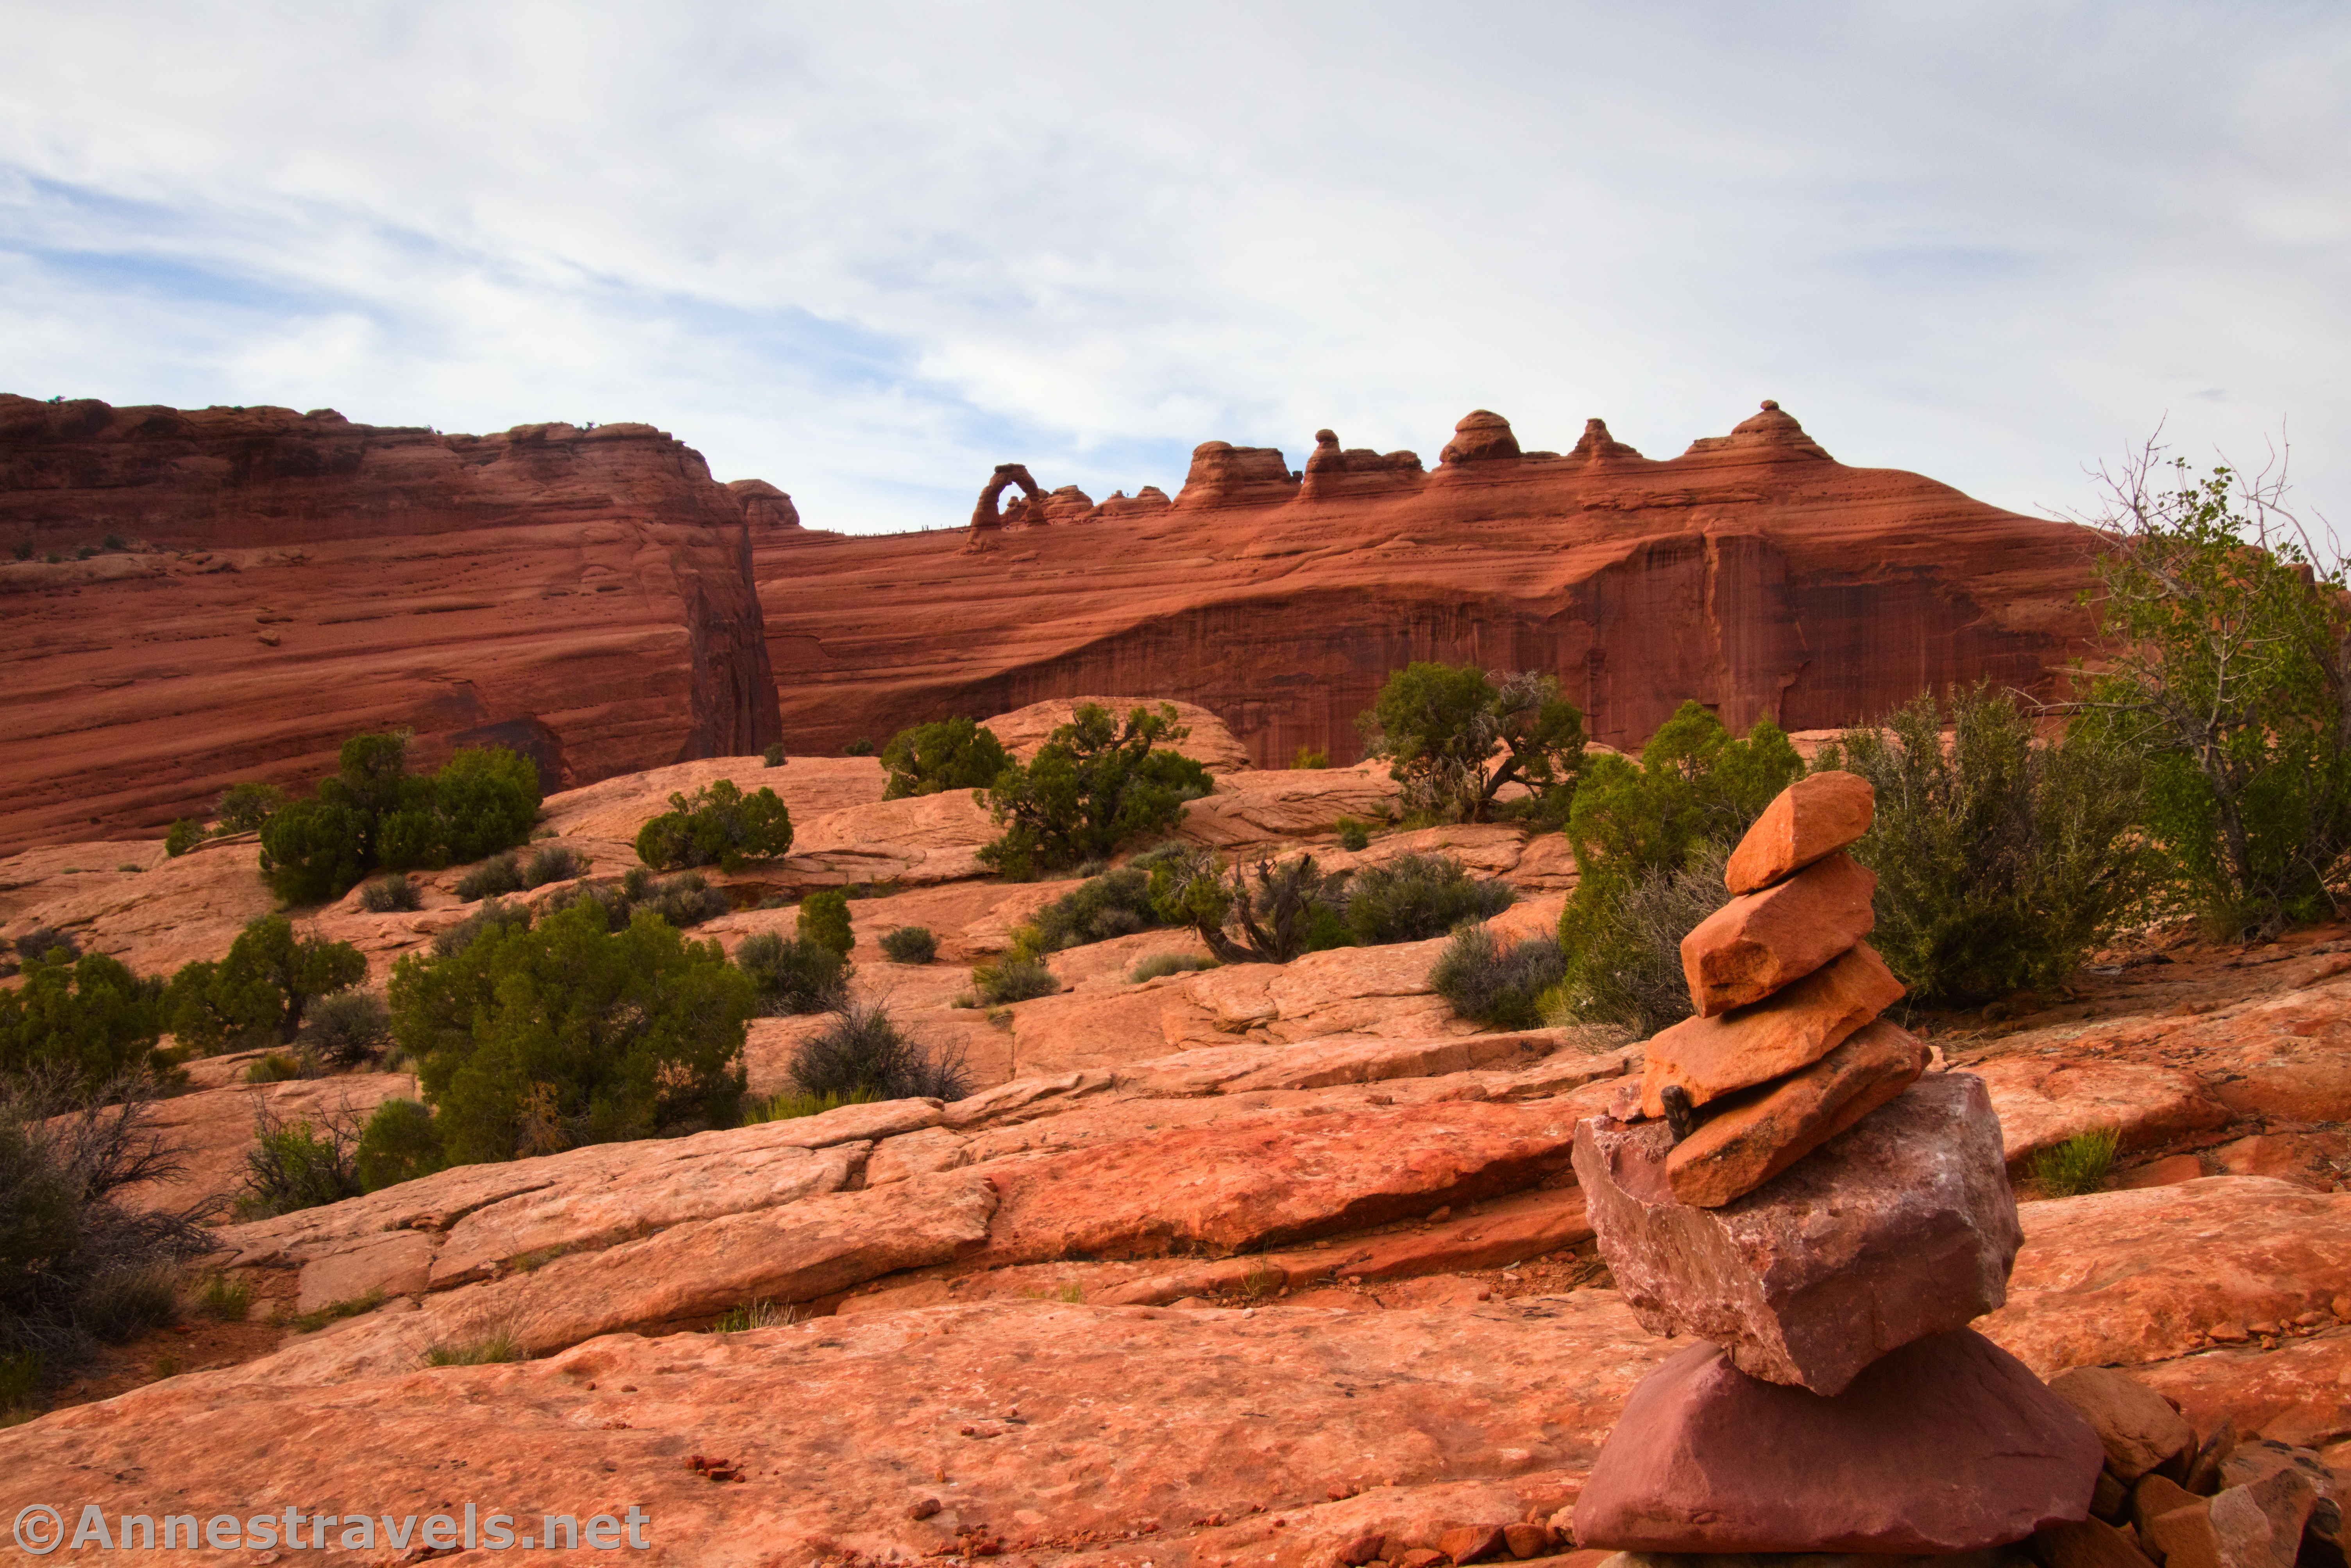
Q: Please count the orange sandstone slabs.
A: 4